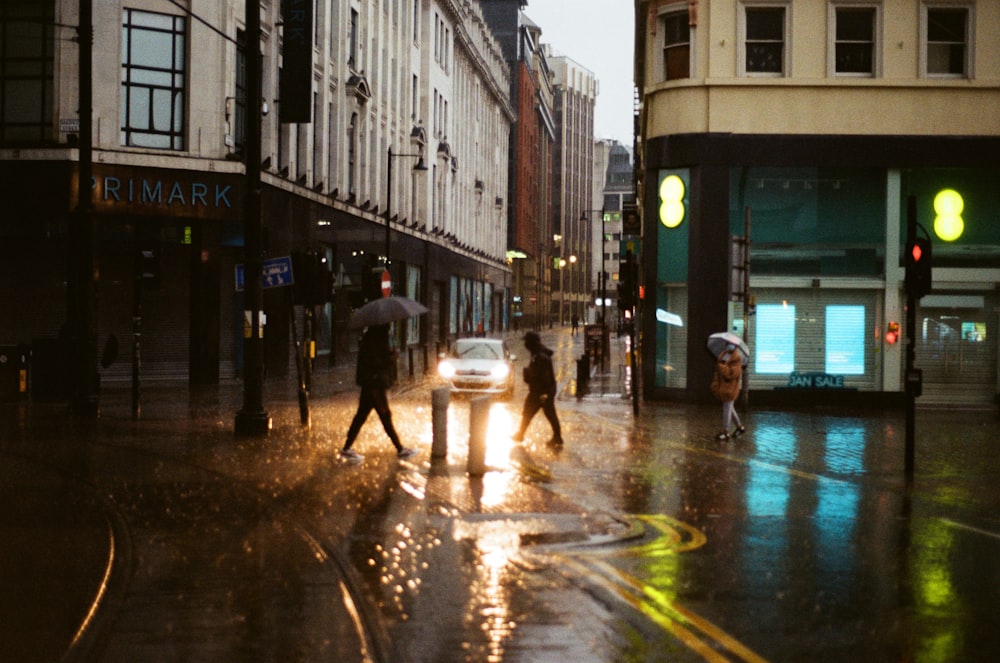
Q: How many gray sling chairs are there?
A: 0